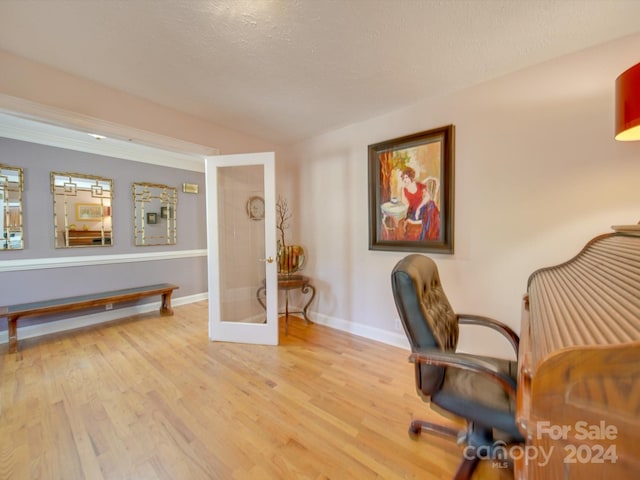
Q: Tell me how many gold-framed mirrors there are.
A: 3